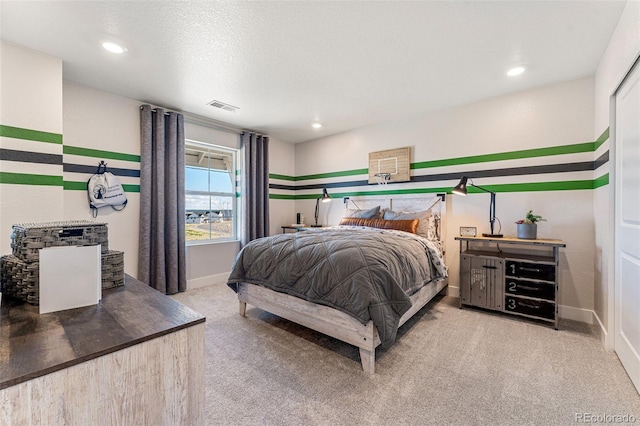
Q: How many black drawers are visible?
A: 3